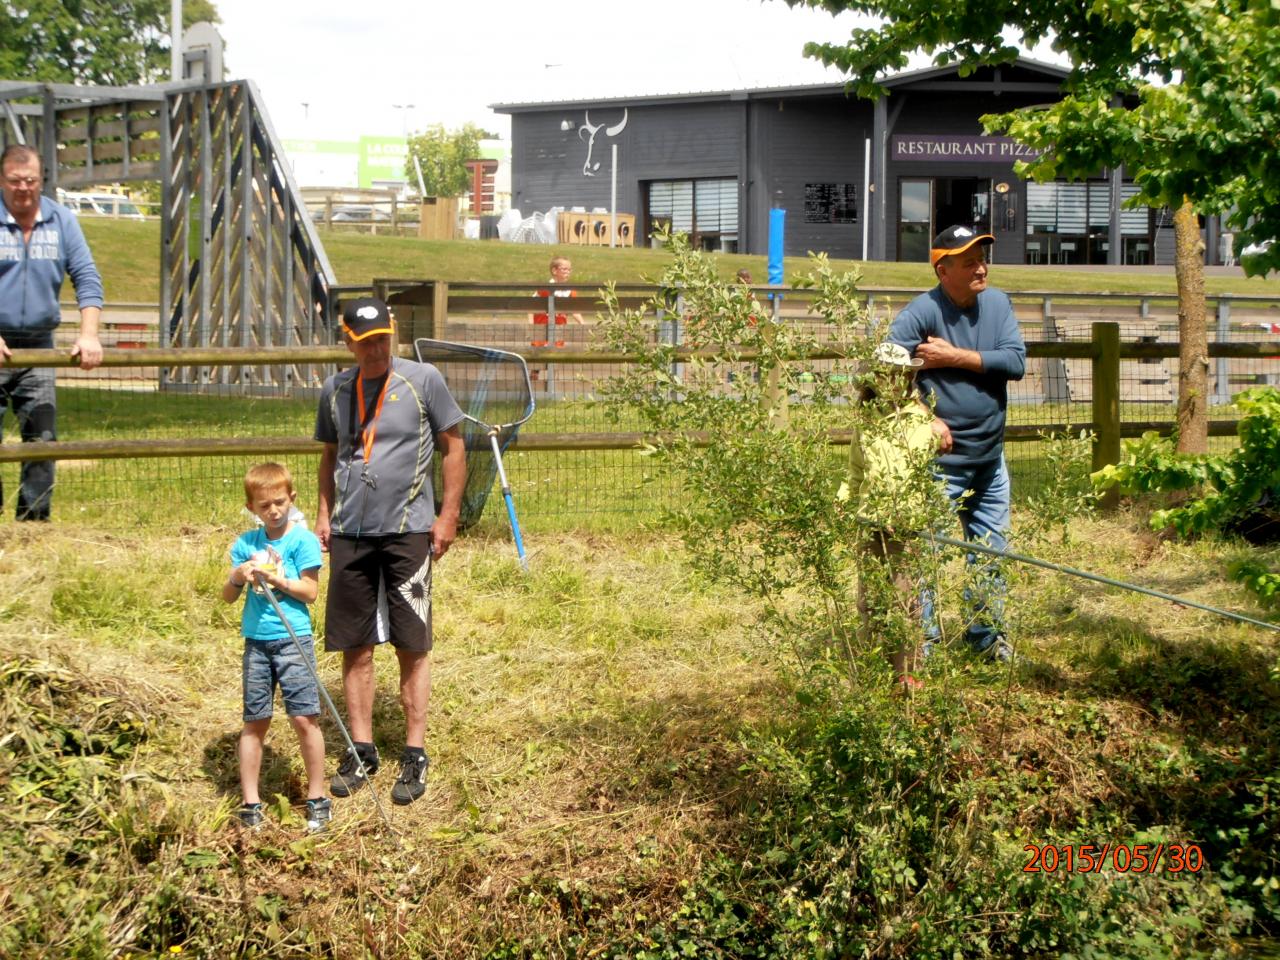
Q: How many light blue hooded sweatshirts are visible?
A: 1